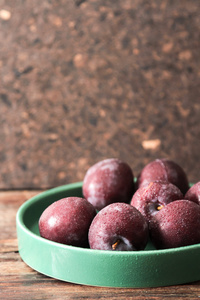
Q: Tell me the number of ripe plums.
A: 7